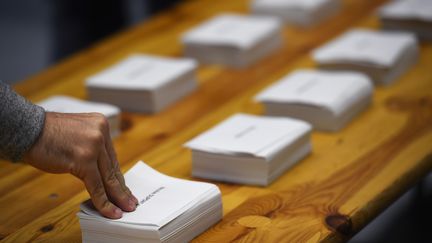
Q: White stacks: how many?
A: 9